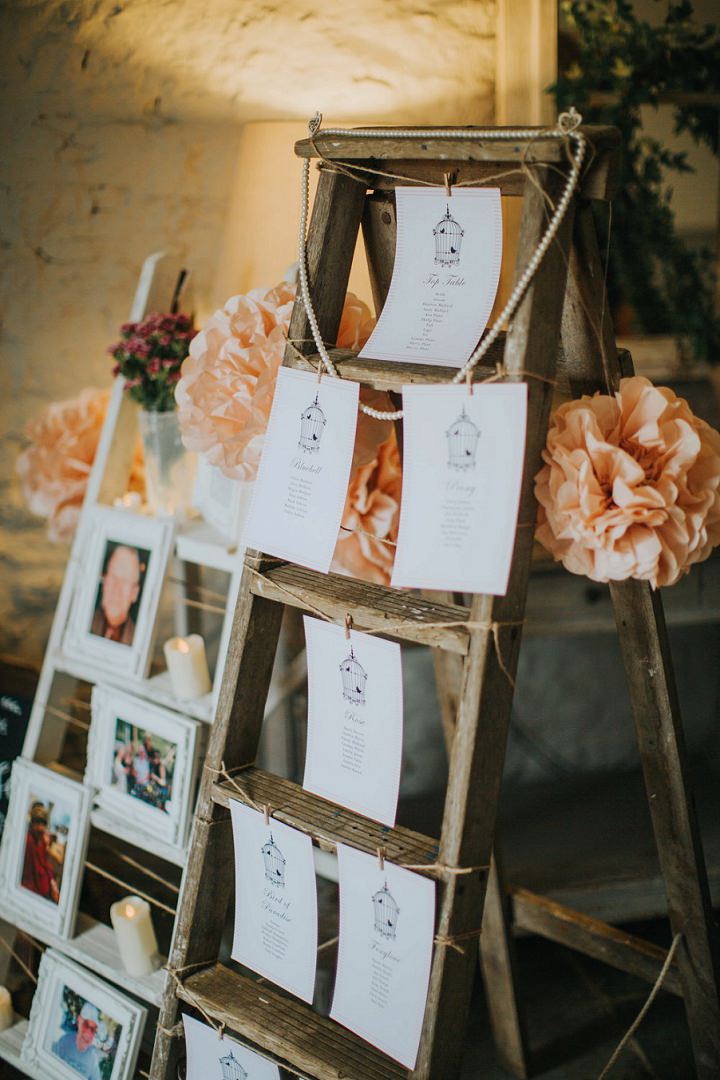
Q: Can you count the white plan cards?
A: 7